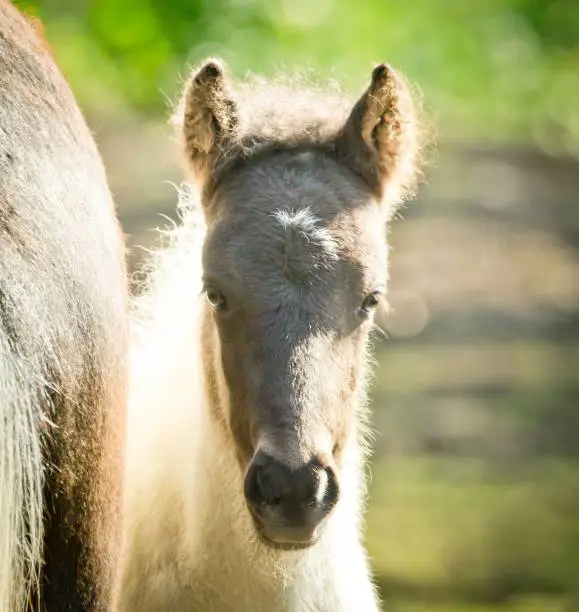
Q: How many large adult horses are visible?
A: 1